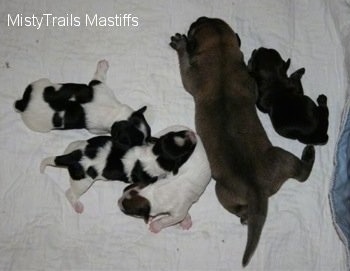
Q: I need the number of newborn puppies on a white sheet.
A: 5